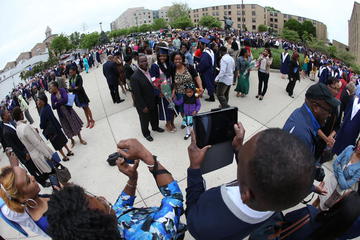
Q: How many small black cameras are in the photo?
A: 1